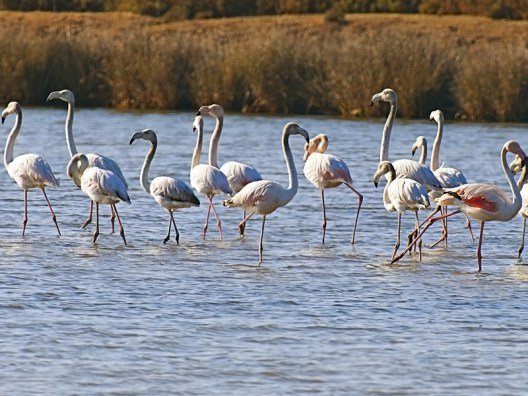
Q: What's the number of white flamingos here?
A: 14